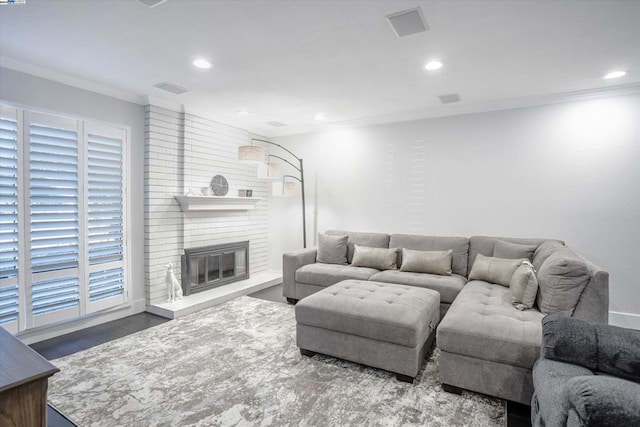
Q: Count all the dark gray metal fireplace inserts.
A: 1